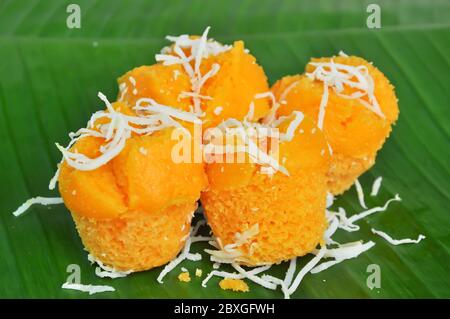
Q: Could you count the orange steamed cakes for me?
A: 4